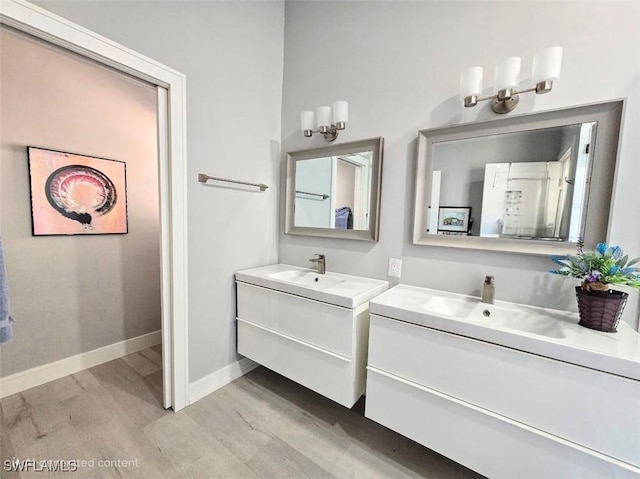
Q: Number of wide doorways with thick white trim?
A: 1